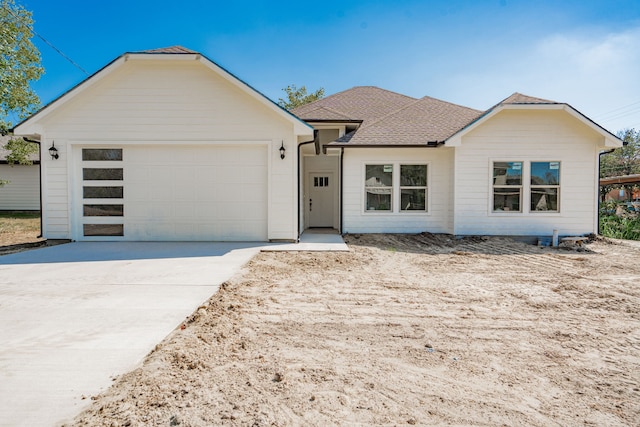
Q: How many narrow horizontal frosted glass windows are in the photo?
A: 5